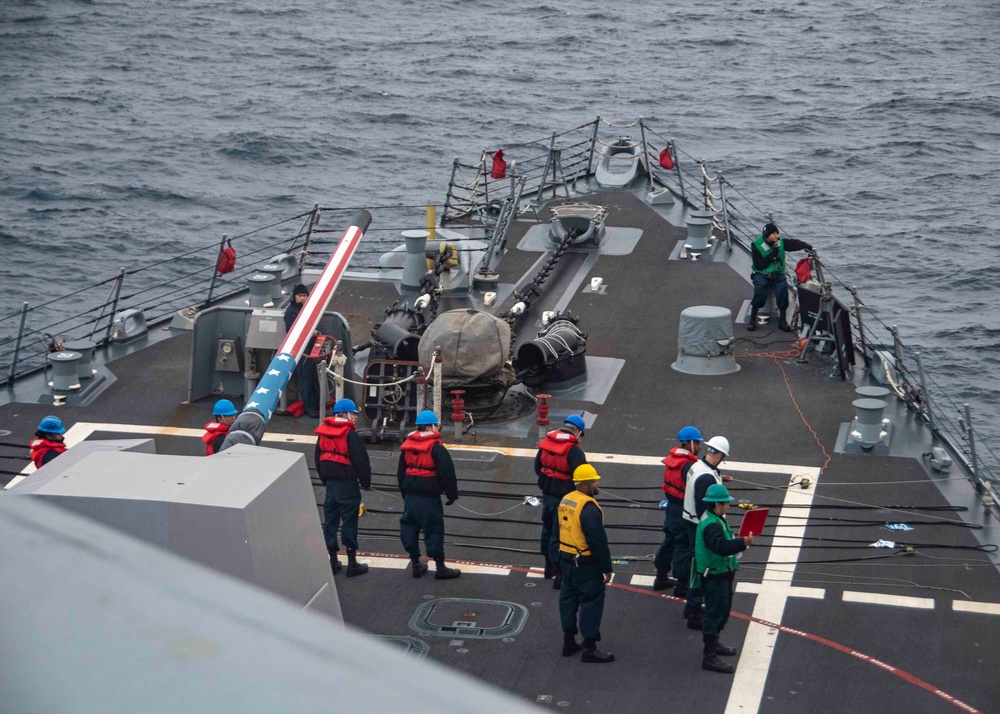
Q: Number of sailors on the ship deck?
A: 11